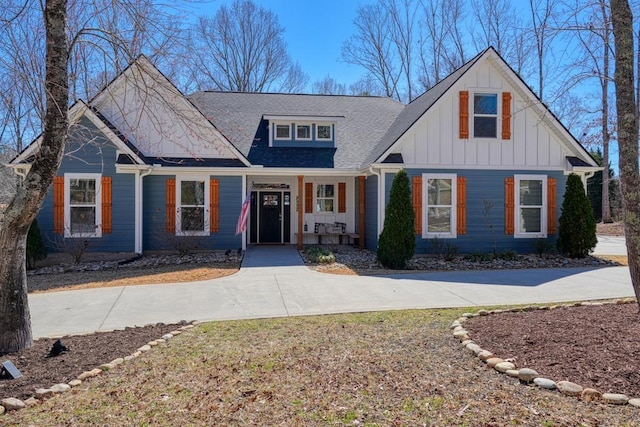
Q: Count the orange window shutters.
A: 12